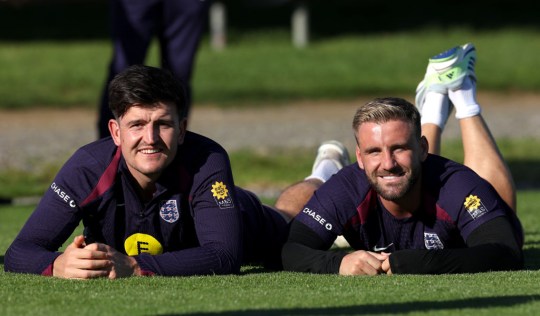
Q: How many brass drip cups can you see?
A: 0